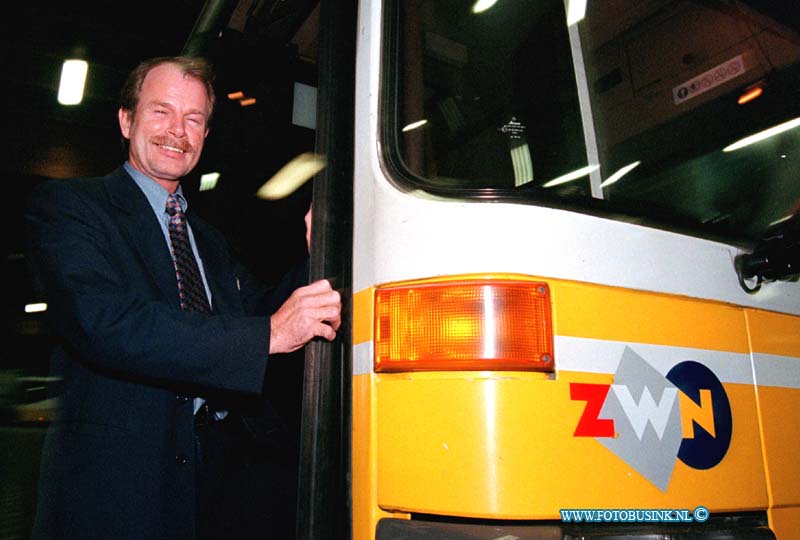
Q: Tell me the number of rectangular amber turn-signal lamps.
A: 1